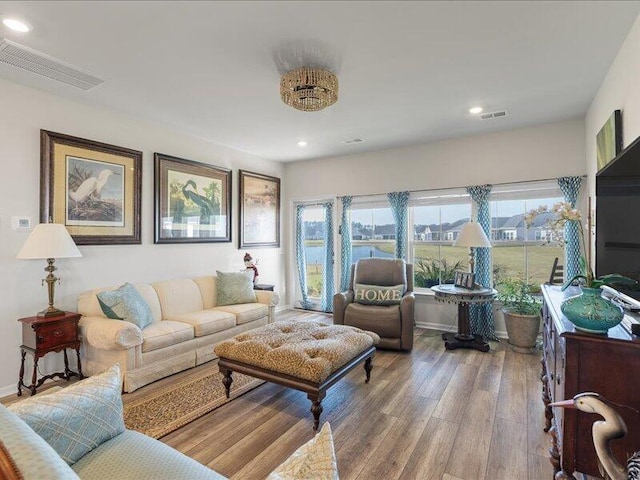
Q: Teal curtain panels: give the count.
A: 6